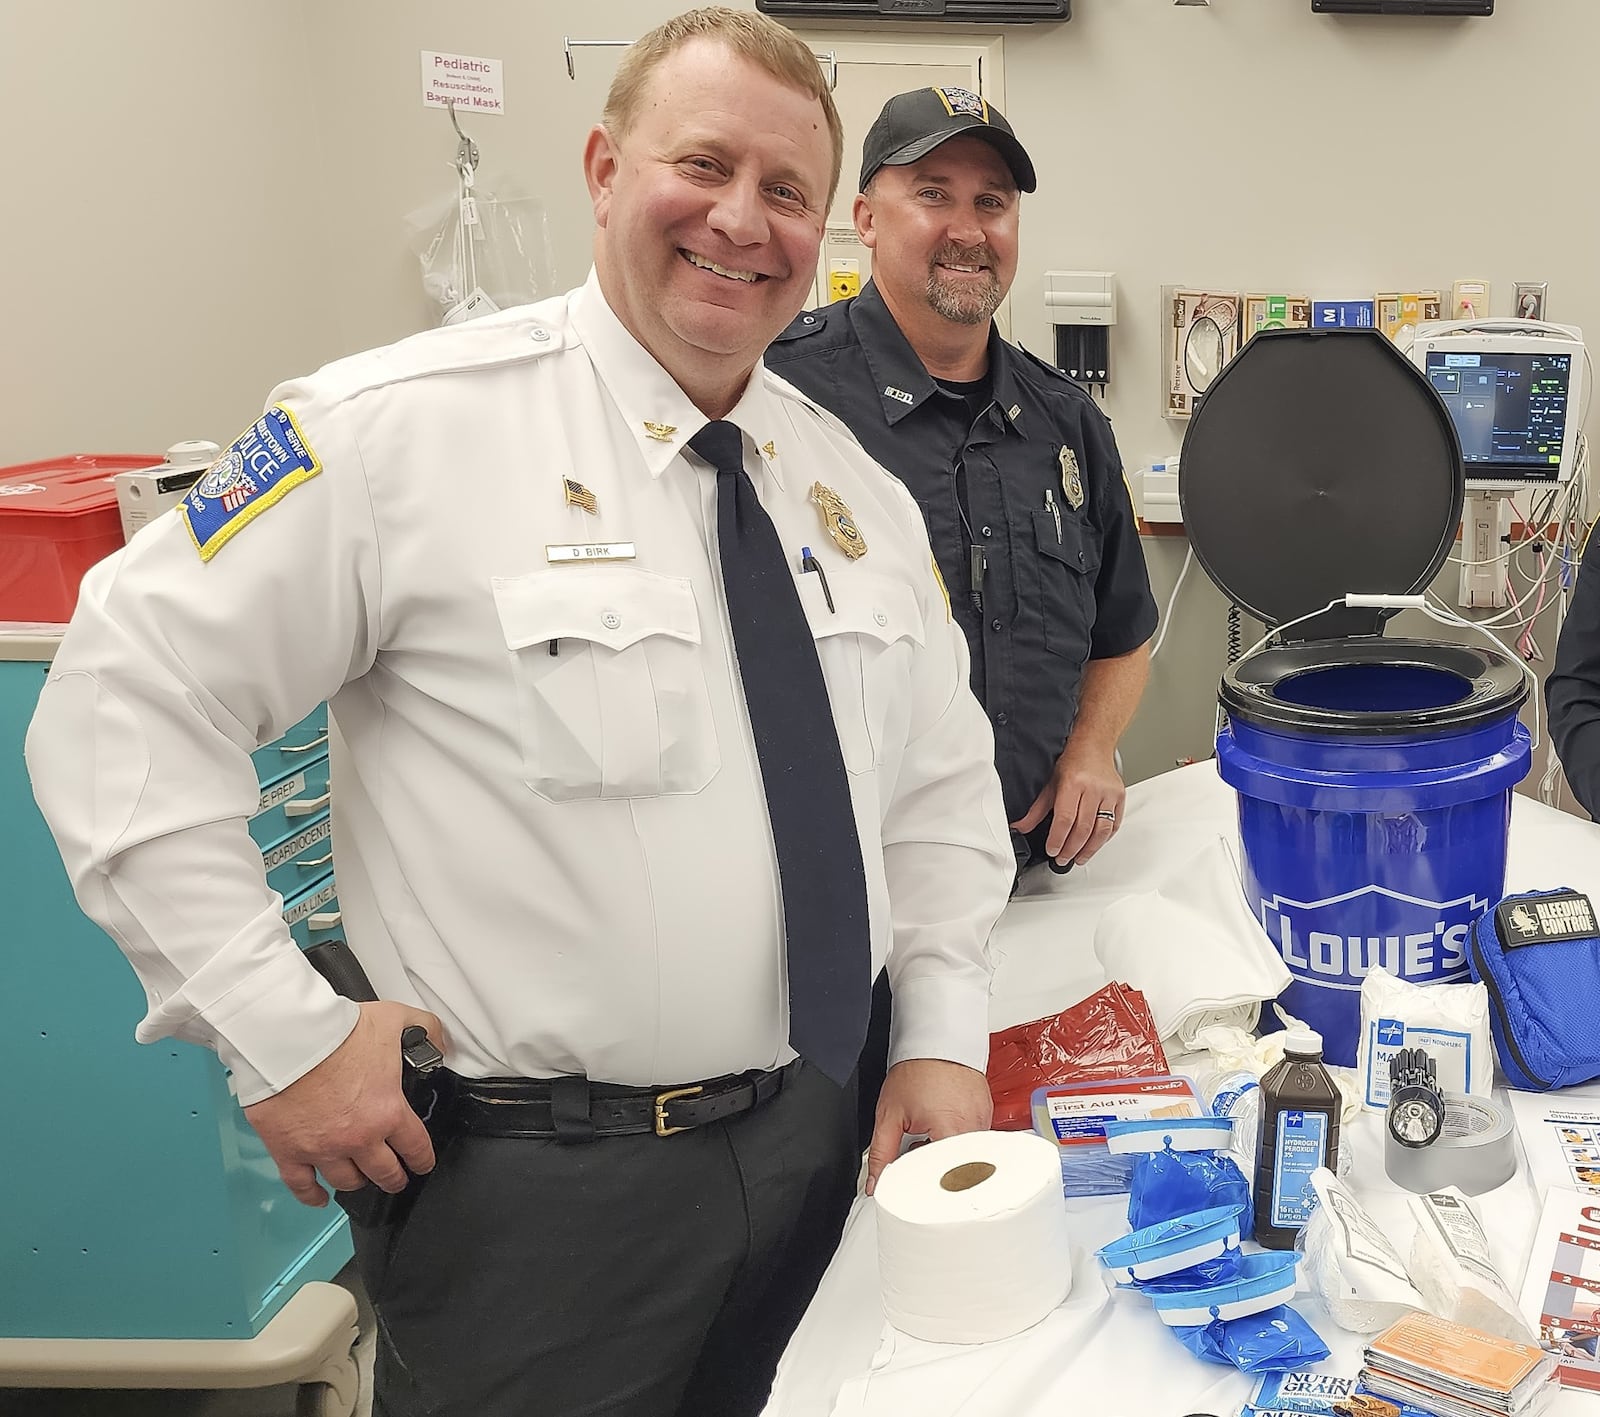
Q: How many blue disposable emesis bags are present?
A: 3